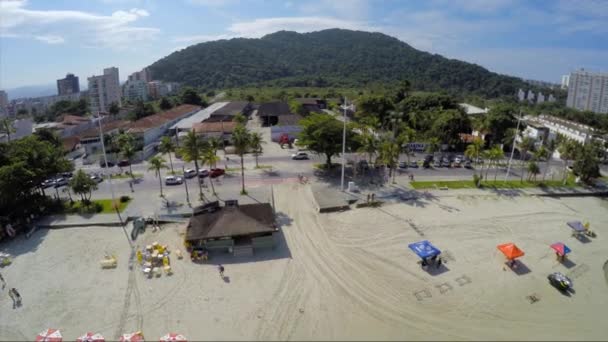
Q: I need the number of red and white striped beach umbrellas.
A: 4